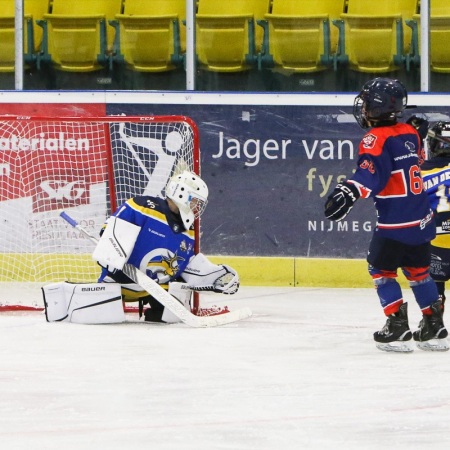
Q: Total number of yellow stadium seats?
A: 7